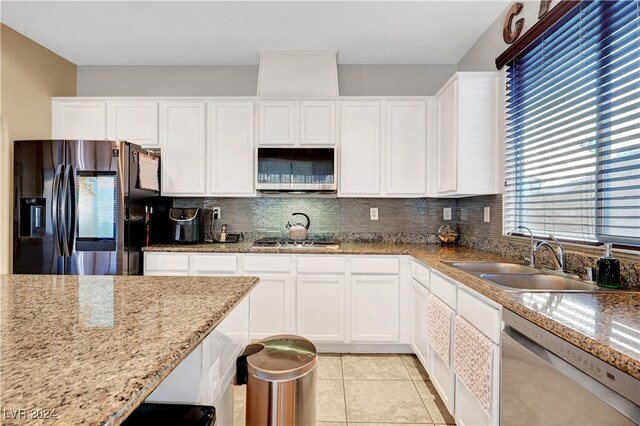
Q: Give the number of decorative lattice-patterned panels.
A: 2